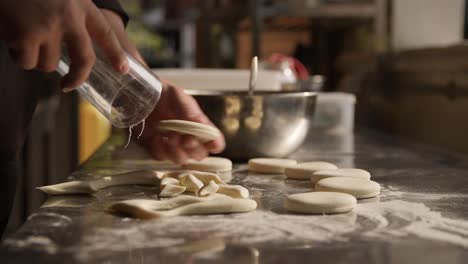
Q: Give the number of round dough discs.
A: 7